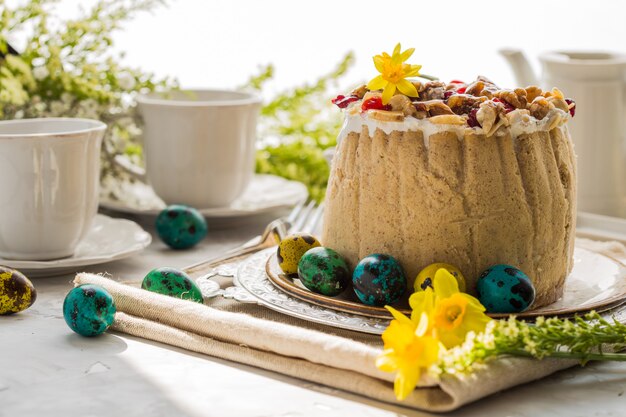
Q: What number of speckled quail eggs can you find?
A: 9